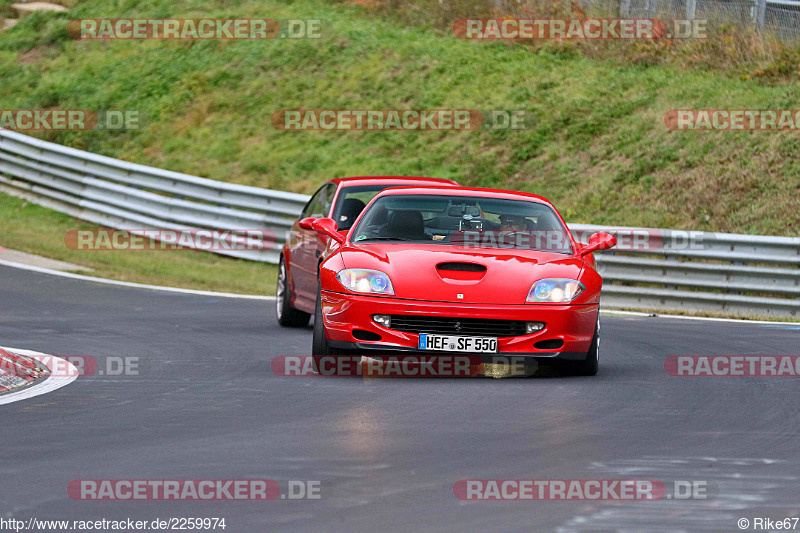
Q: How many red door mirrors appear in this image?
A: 3